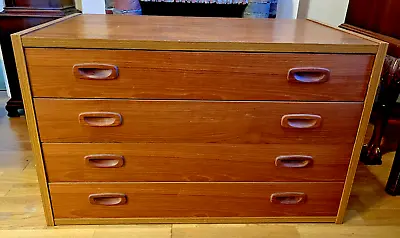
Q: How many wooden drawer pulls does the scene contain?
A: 8